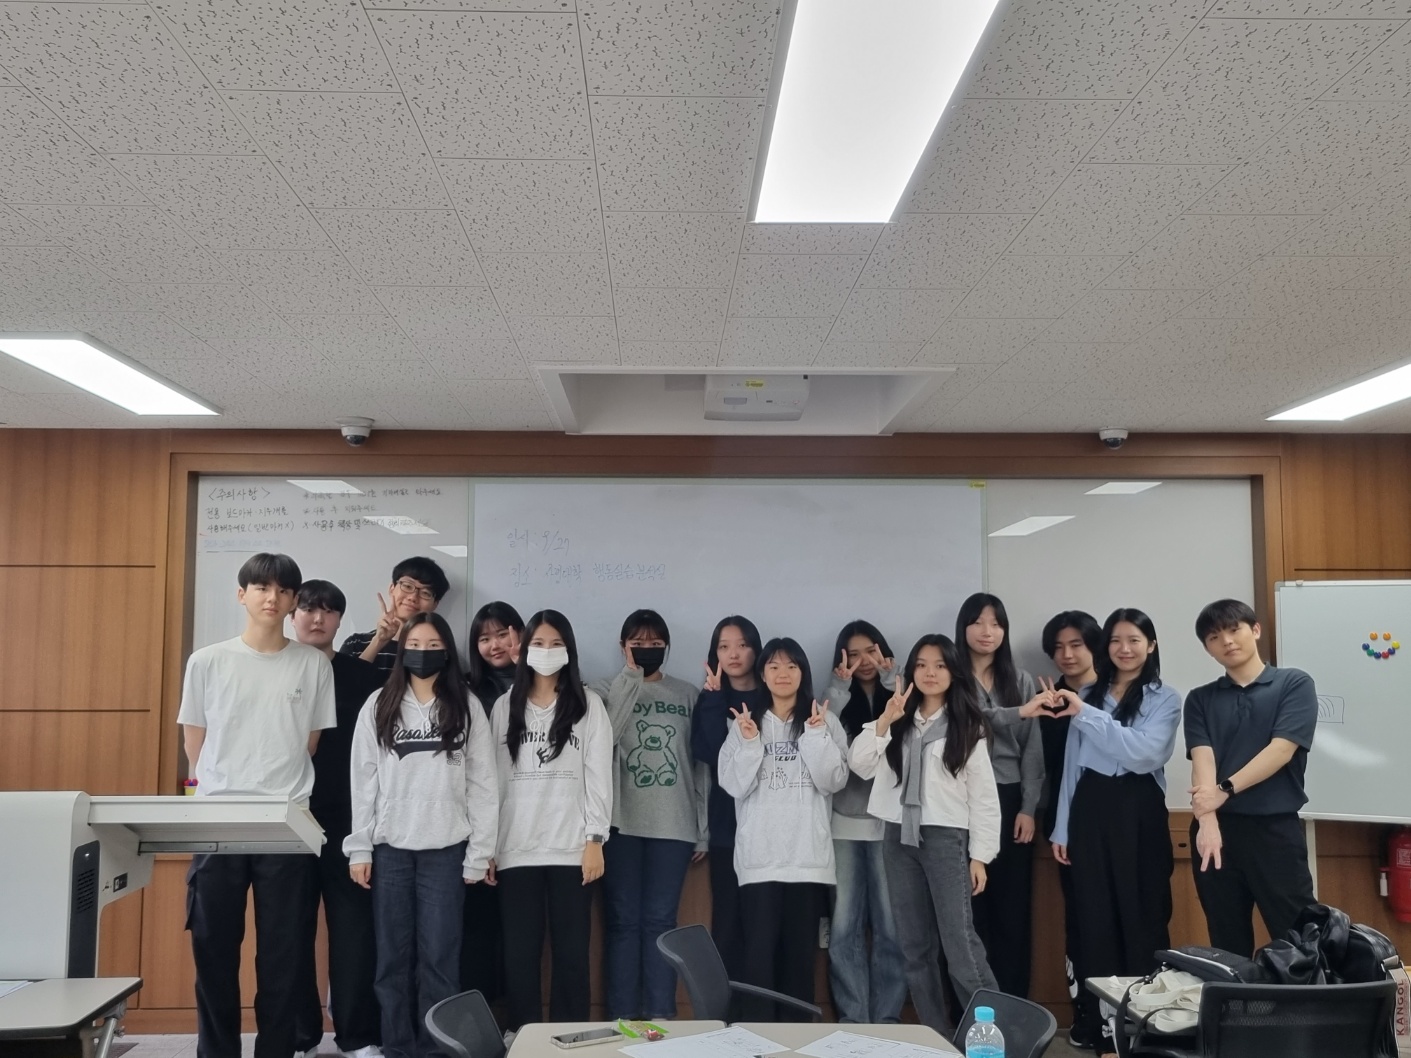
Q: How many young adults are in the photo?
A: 15